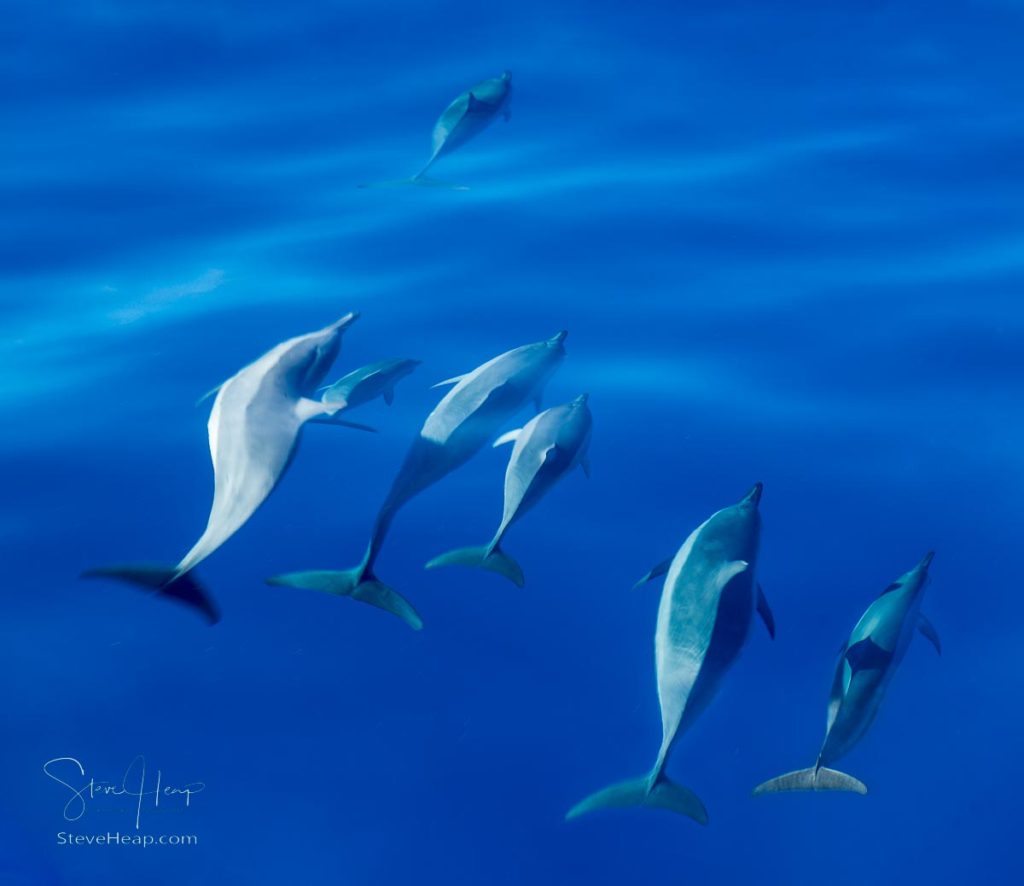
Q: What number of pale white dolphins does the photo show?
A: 1